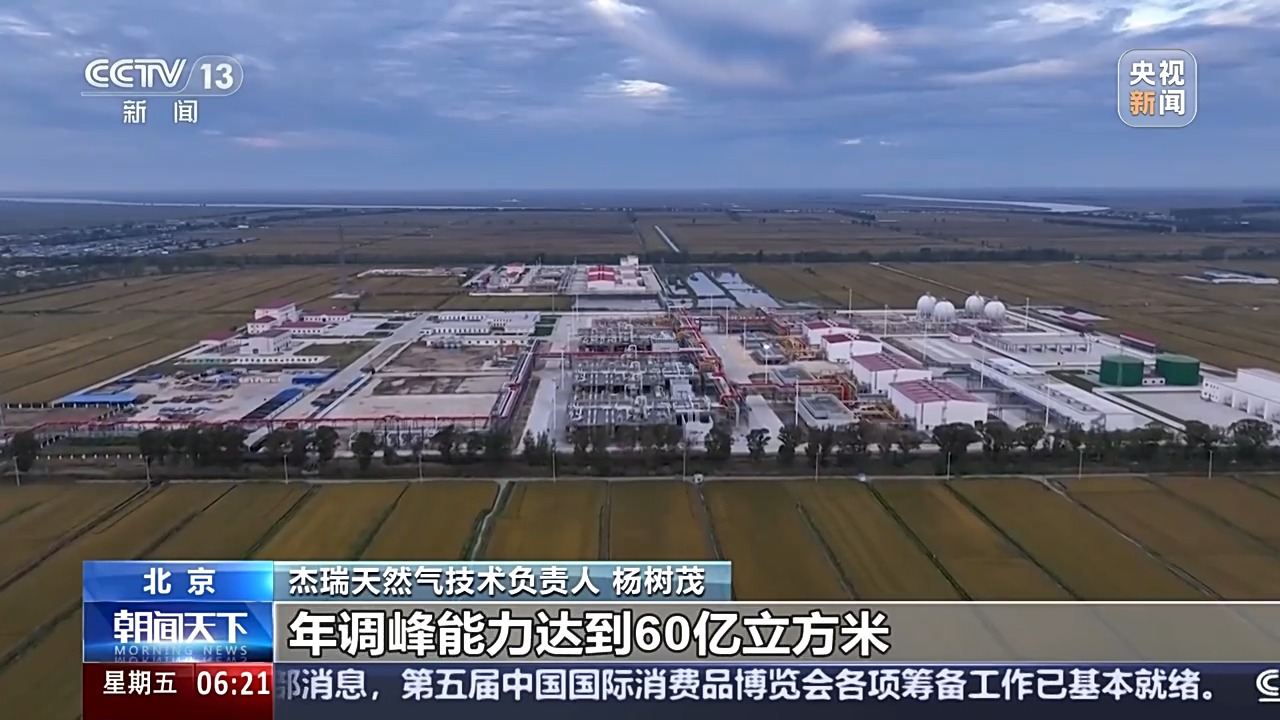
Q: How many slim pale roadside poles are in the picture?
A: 10